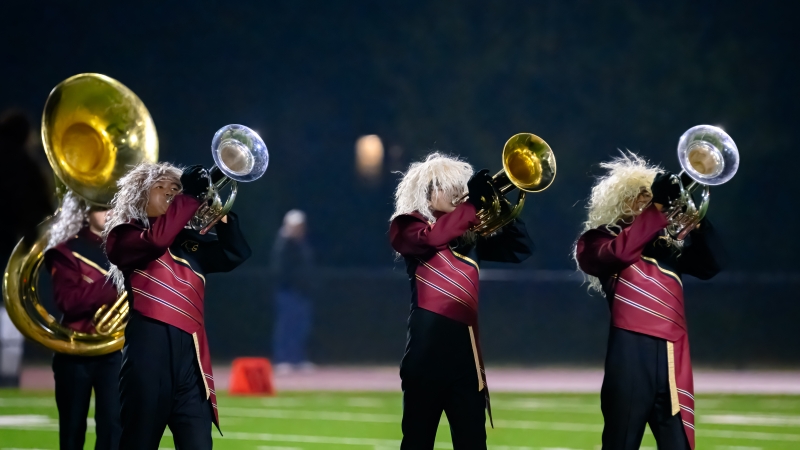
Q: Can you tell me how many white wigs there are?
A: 4